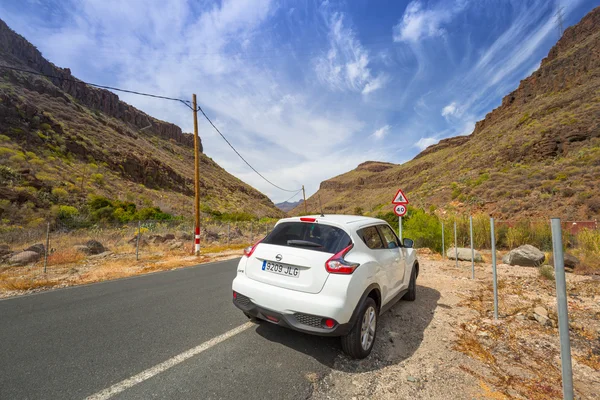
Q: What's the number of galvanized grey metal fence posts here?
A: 5